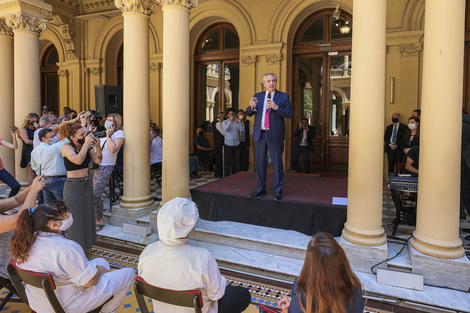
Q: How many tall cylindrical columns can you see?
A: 6